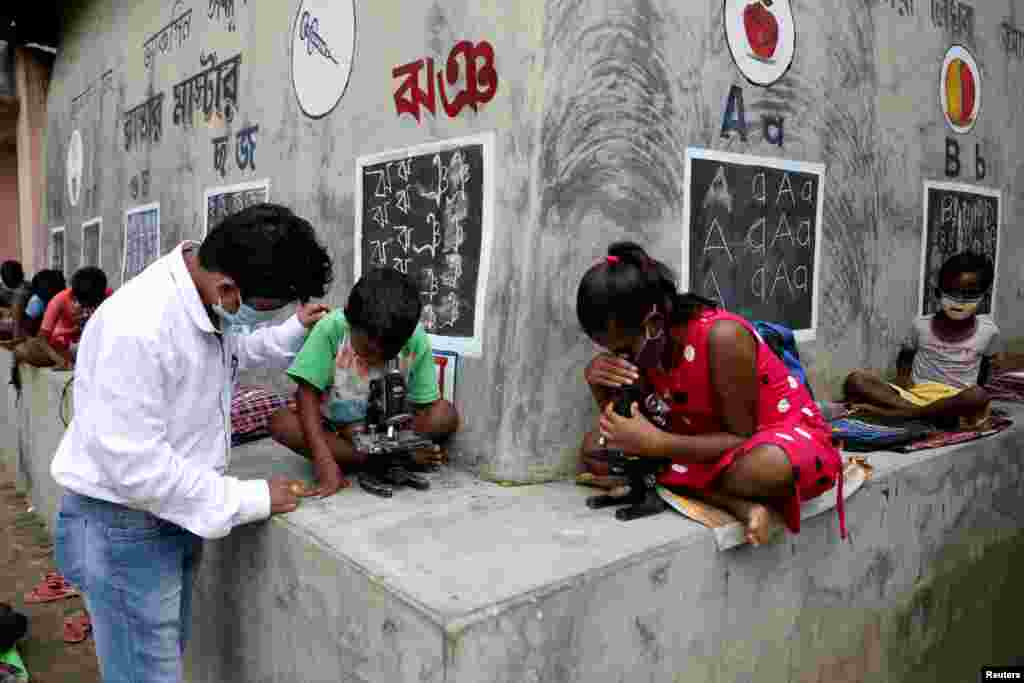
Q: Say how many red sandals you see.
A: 2